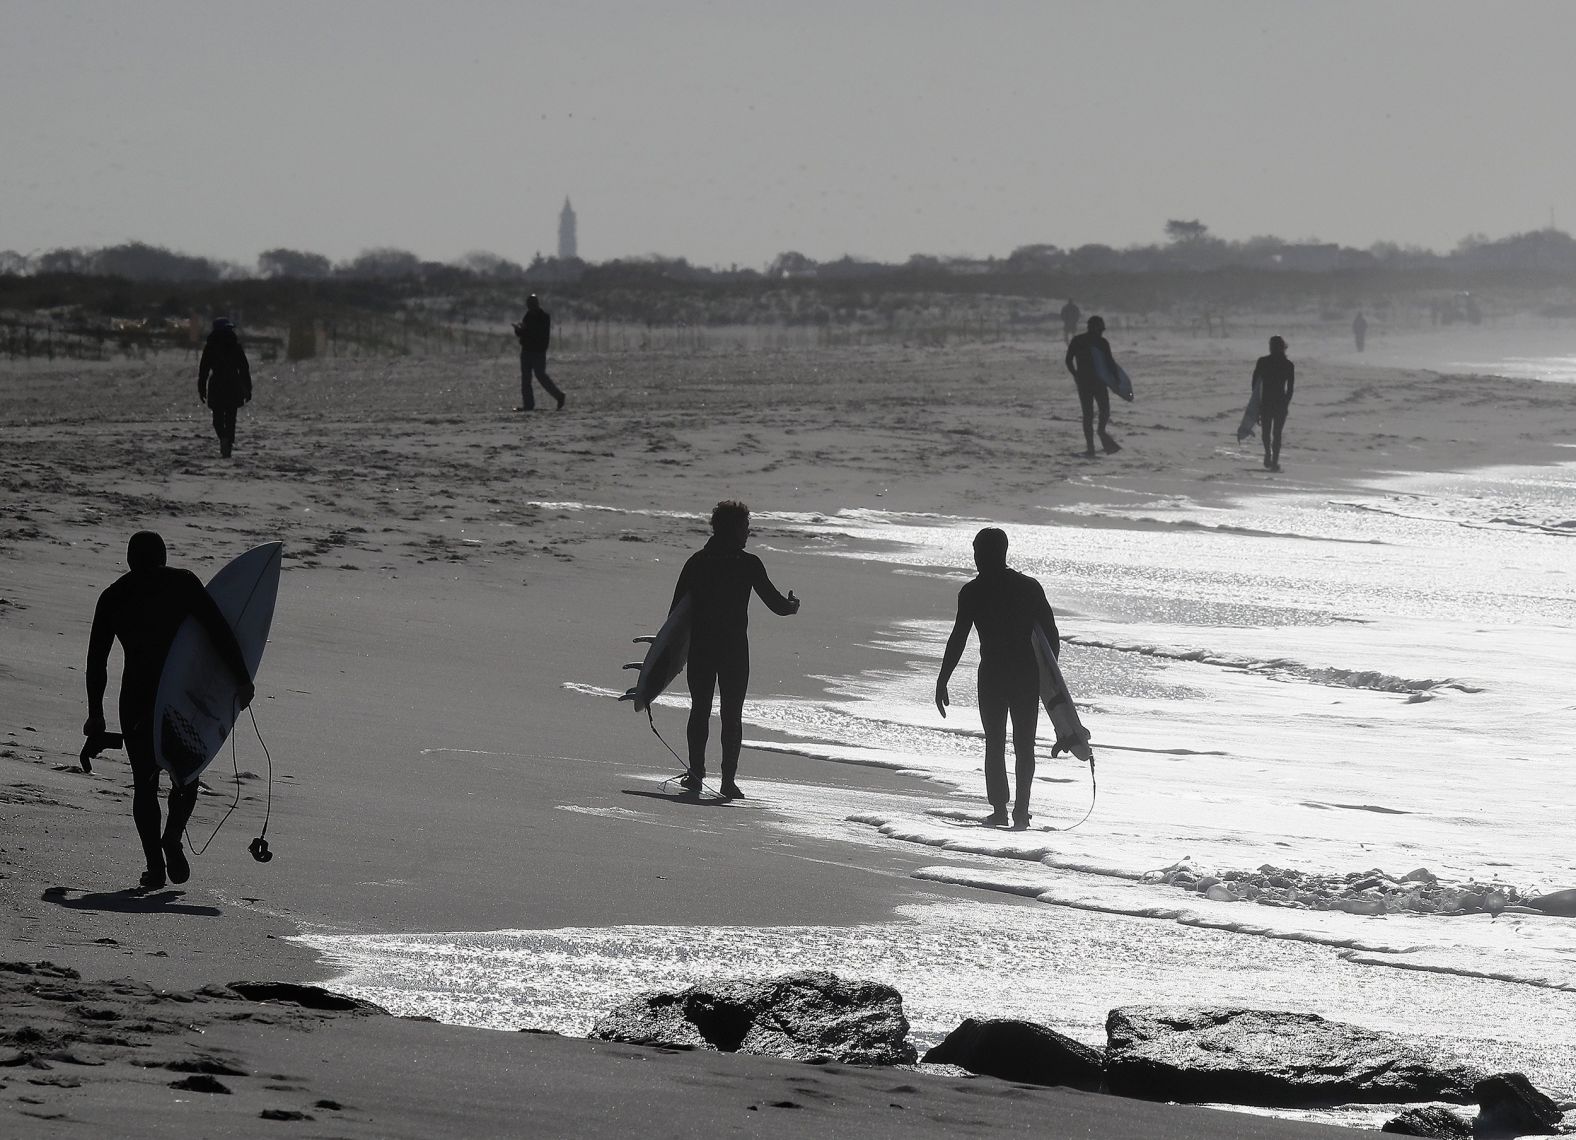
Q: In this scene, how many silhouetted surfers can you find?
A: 5